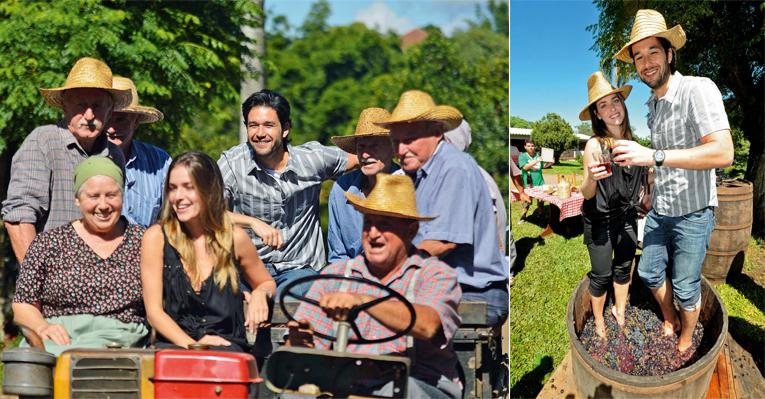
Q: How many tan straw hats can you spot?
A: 7